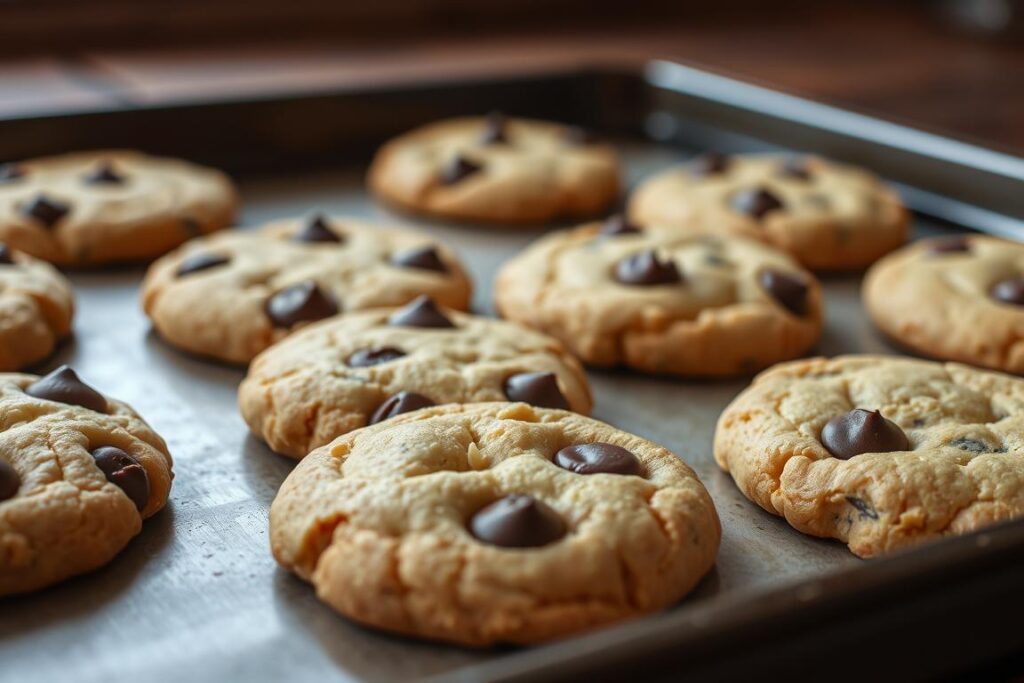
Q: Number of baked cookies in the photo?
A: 11